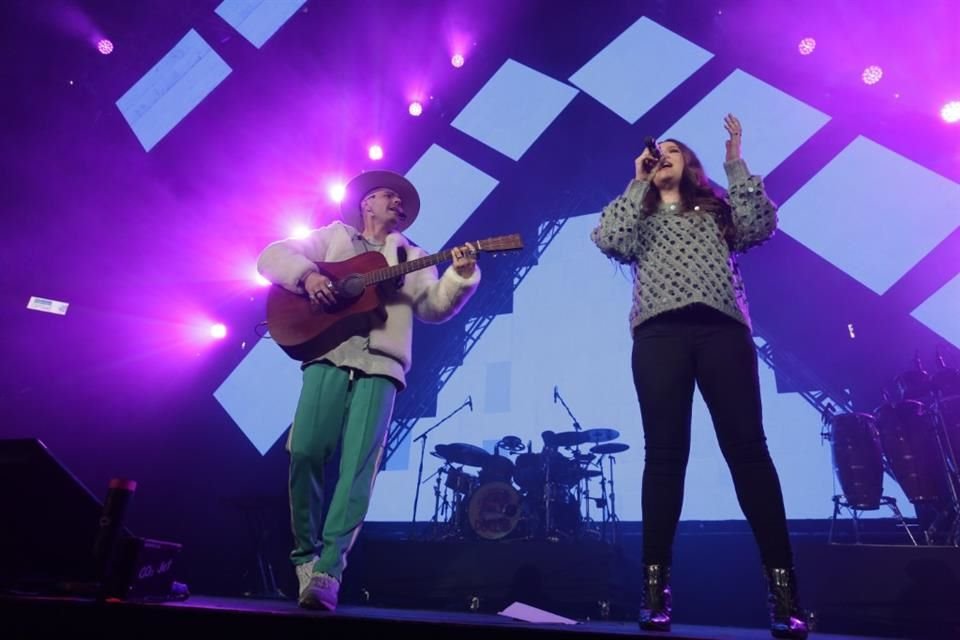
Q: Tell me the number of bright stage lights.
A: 11